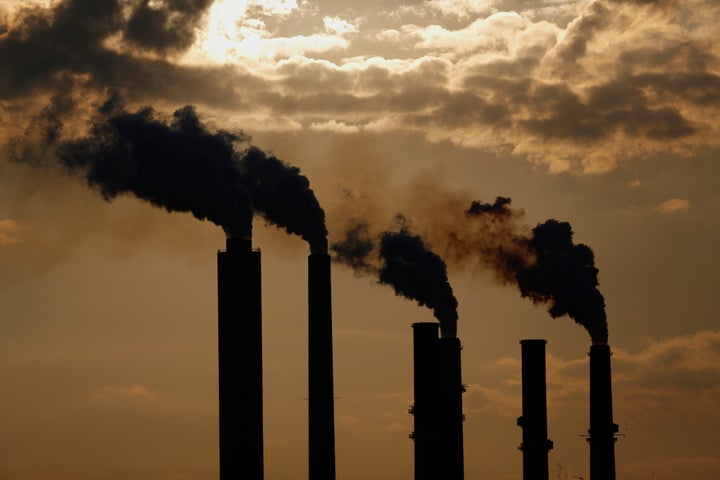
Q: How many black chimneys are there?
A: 6